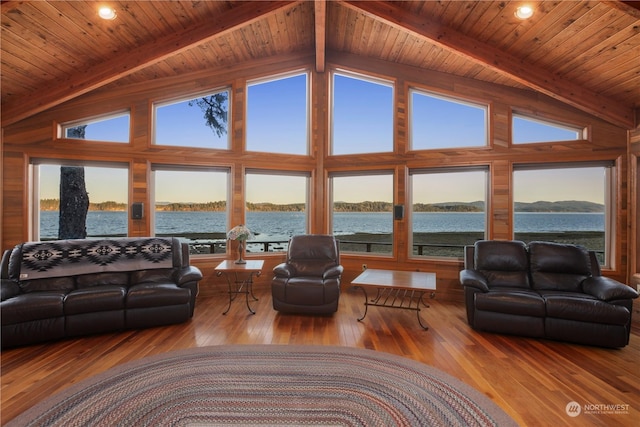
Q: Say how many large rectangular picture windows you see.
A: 6